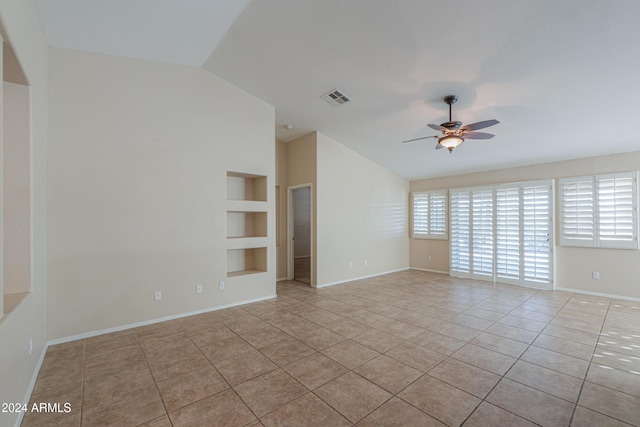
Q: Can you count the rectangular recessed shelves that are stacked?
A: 3